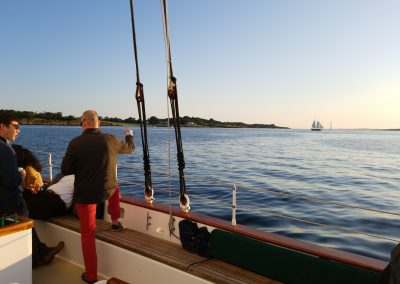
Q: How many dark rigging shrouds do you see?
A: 2